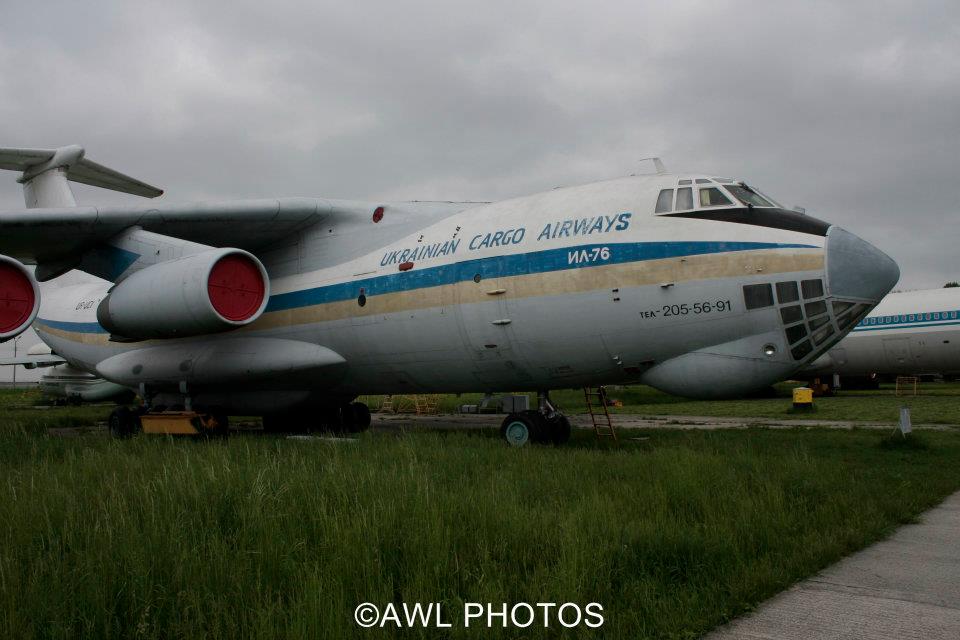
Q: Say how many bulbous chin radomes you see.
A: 1